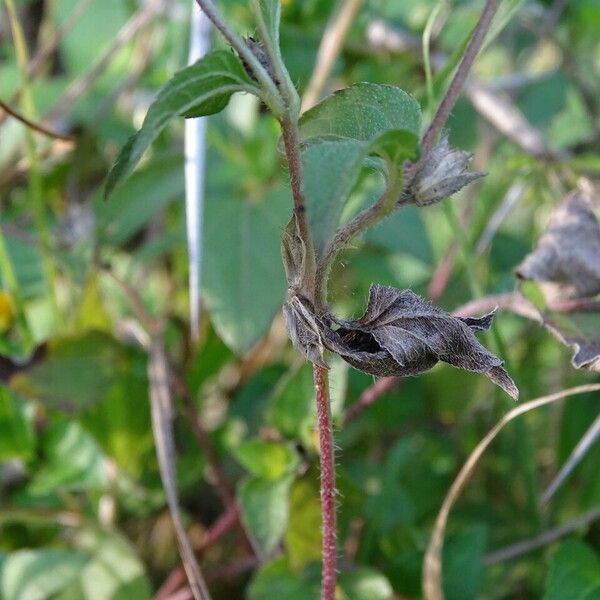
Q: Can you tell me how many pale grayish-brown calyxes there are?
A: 1